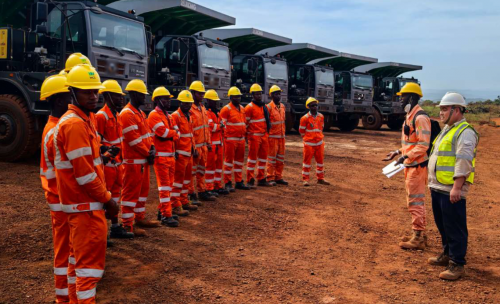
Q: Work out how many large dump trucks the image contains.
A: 6